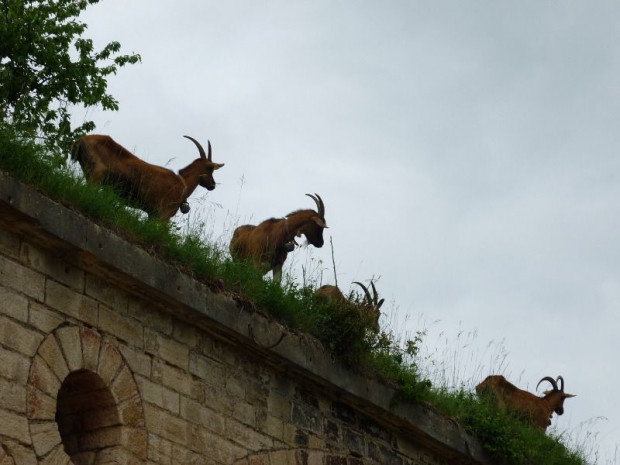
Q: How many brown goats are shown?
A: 4